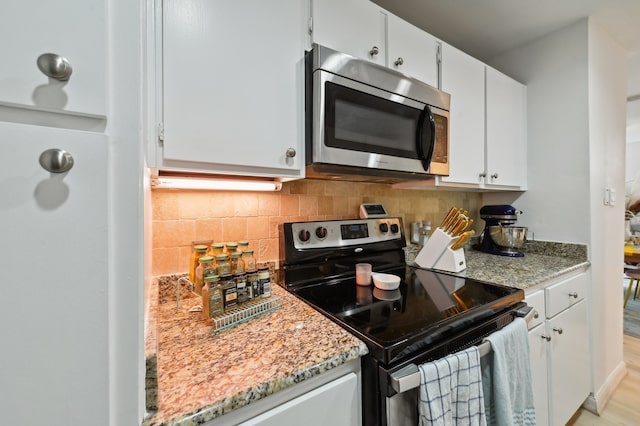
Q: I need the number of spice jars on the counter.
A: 13